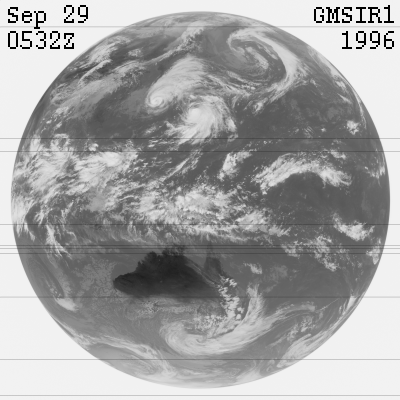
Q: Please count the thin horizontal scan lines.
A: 10